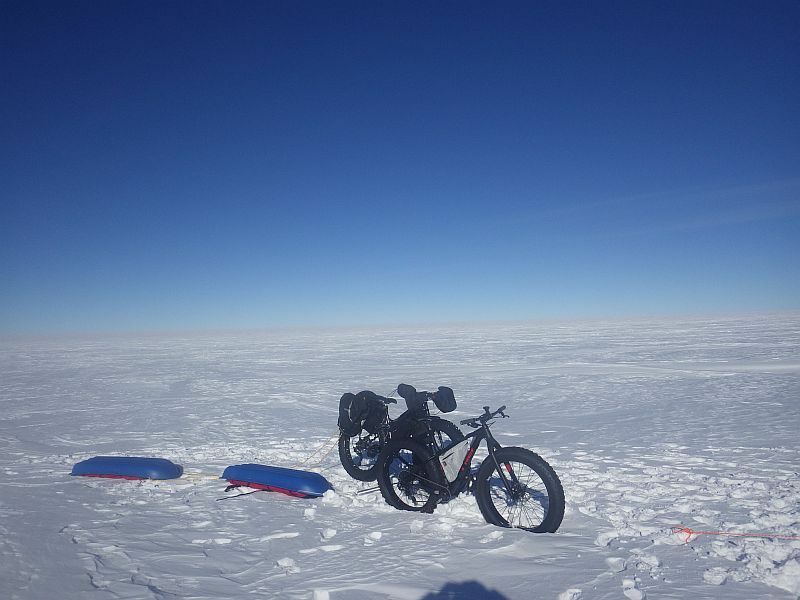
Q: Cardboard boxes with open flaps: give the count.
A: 0